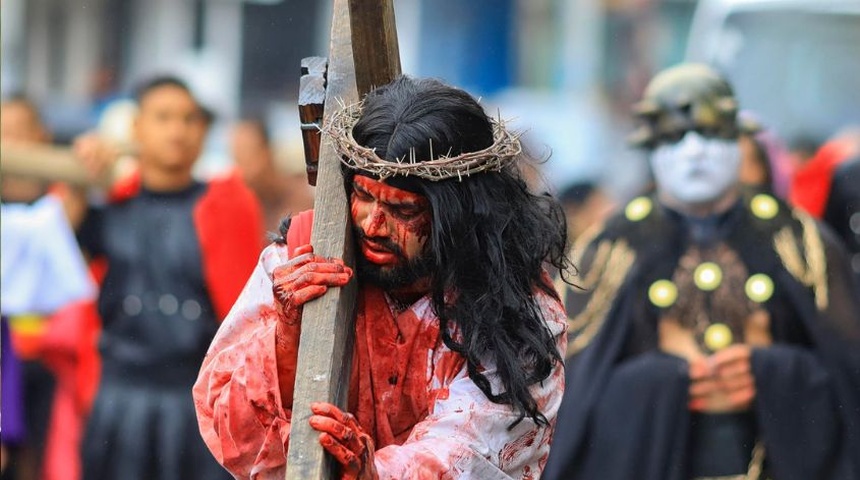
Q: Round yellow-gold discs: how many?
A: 6